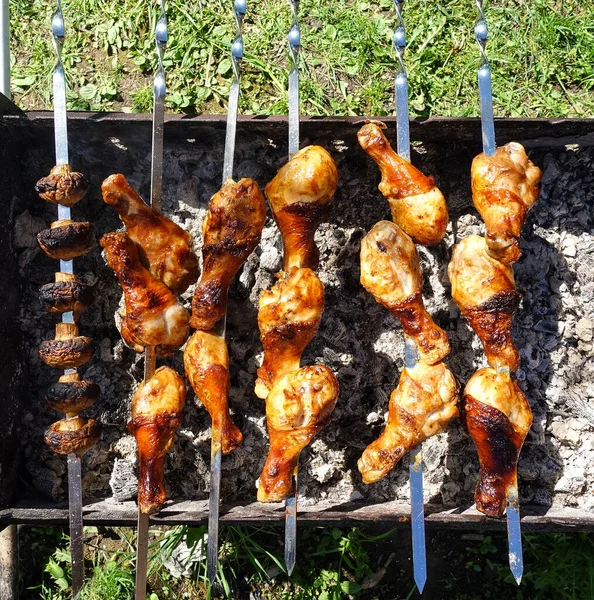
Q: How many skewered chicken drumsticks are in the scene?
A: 14